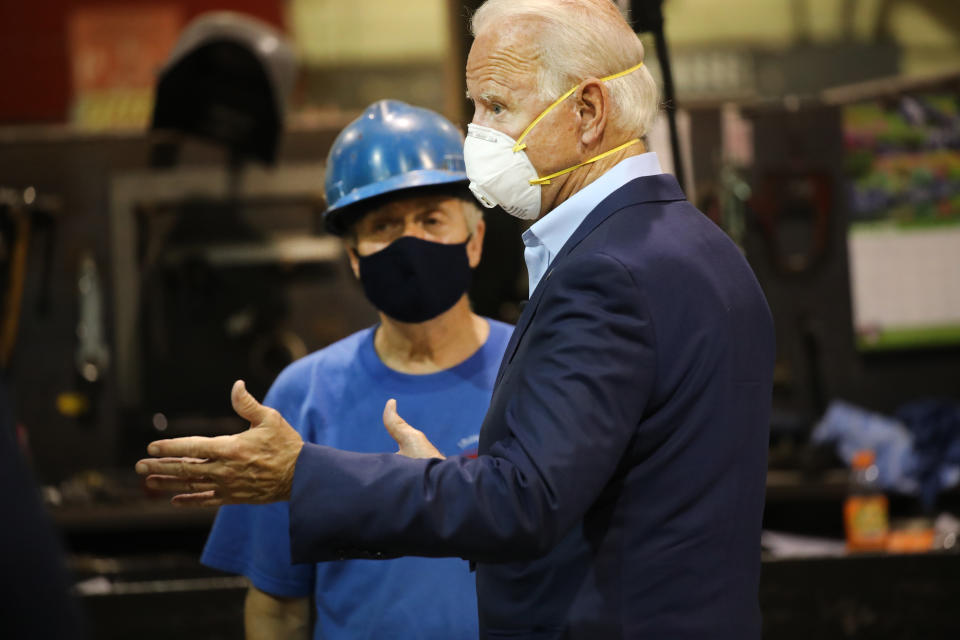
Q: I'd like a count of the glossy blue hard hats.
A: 1